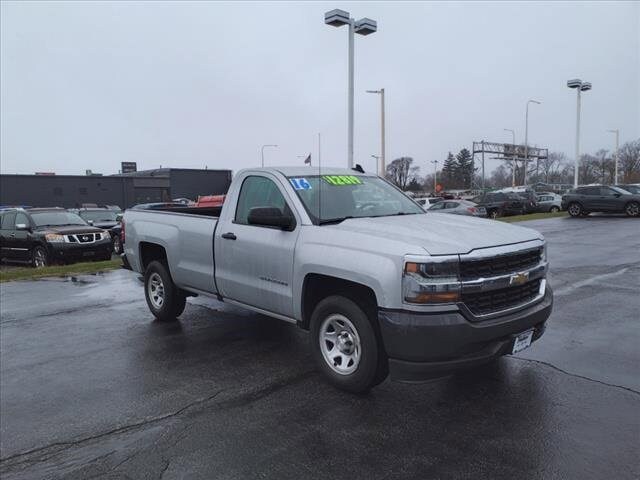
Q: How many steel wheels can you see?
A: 2